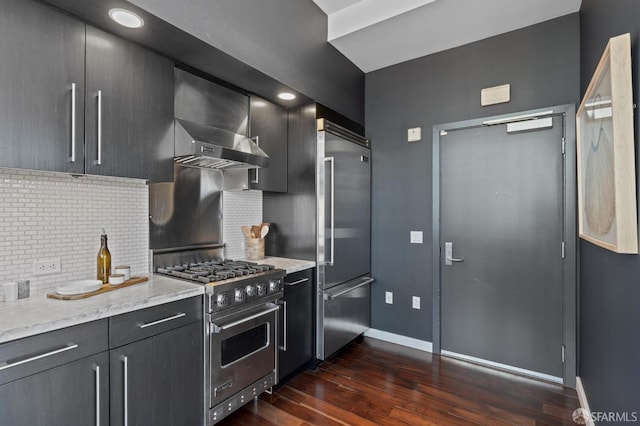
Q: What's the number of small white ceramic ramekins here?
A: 2